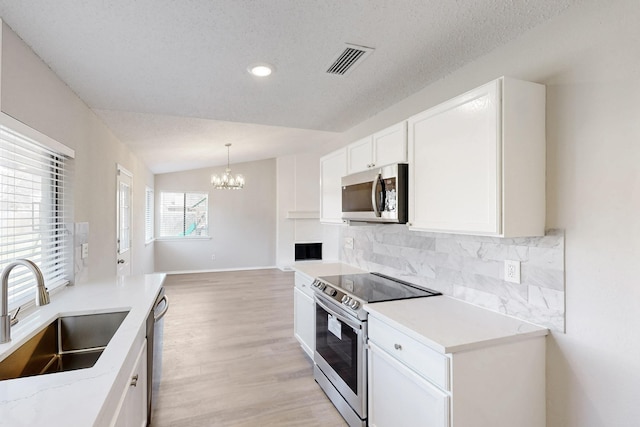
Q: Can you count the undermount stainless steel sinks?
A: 1